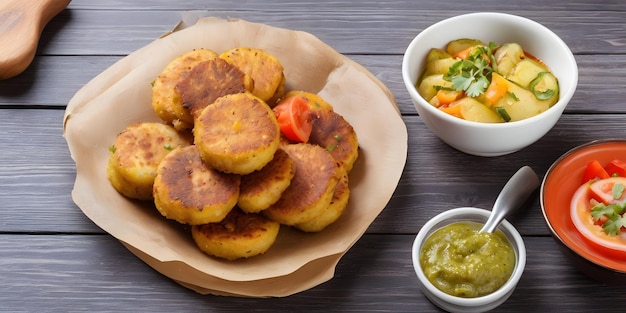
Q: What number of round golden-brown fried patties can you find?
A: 12